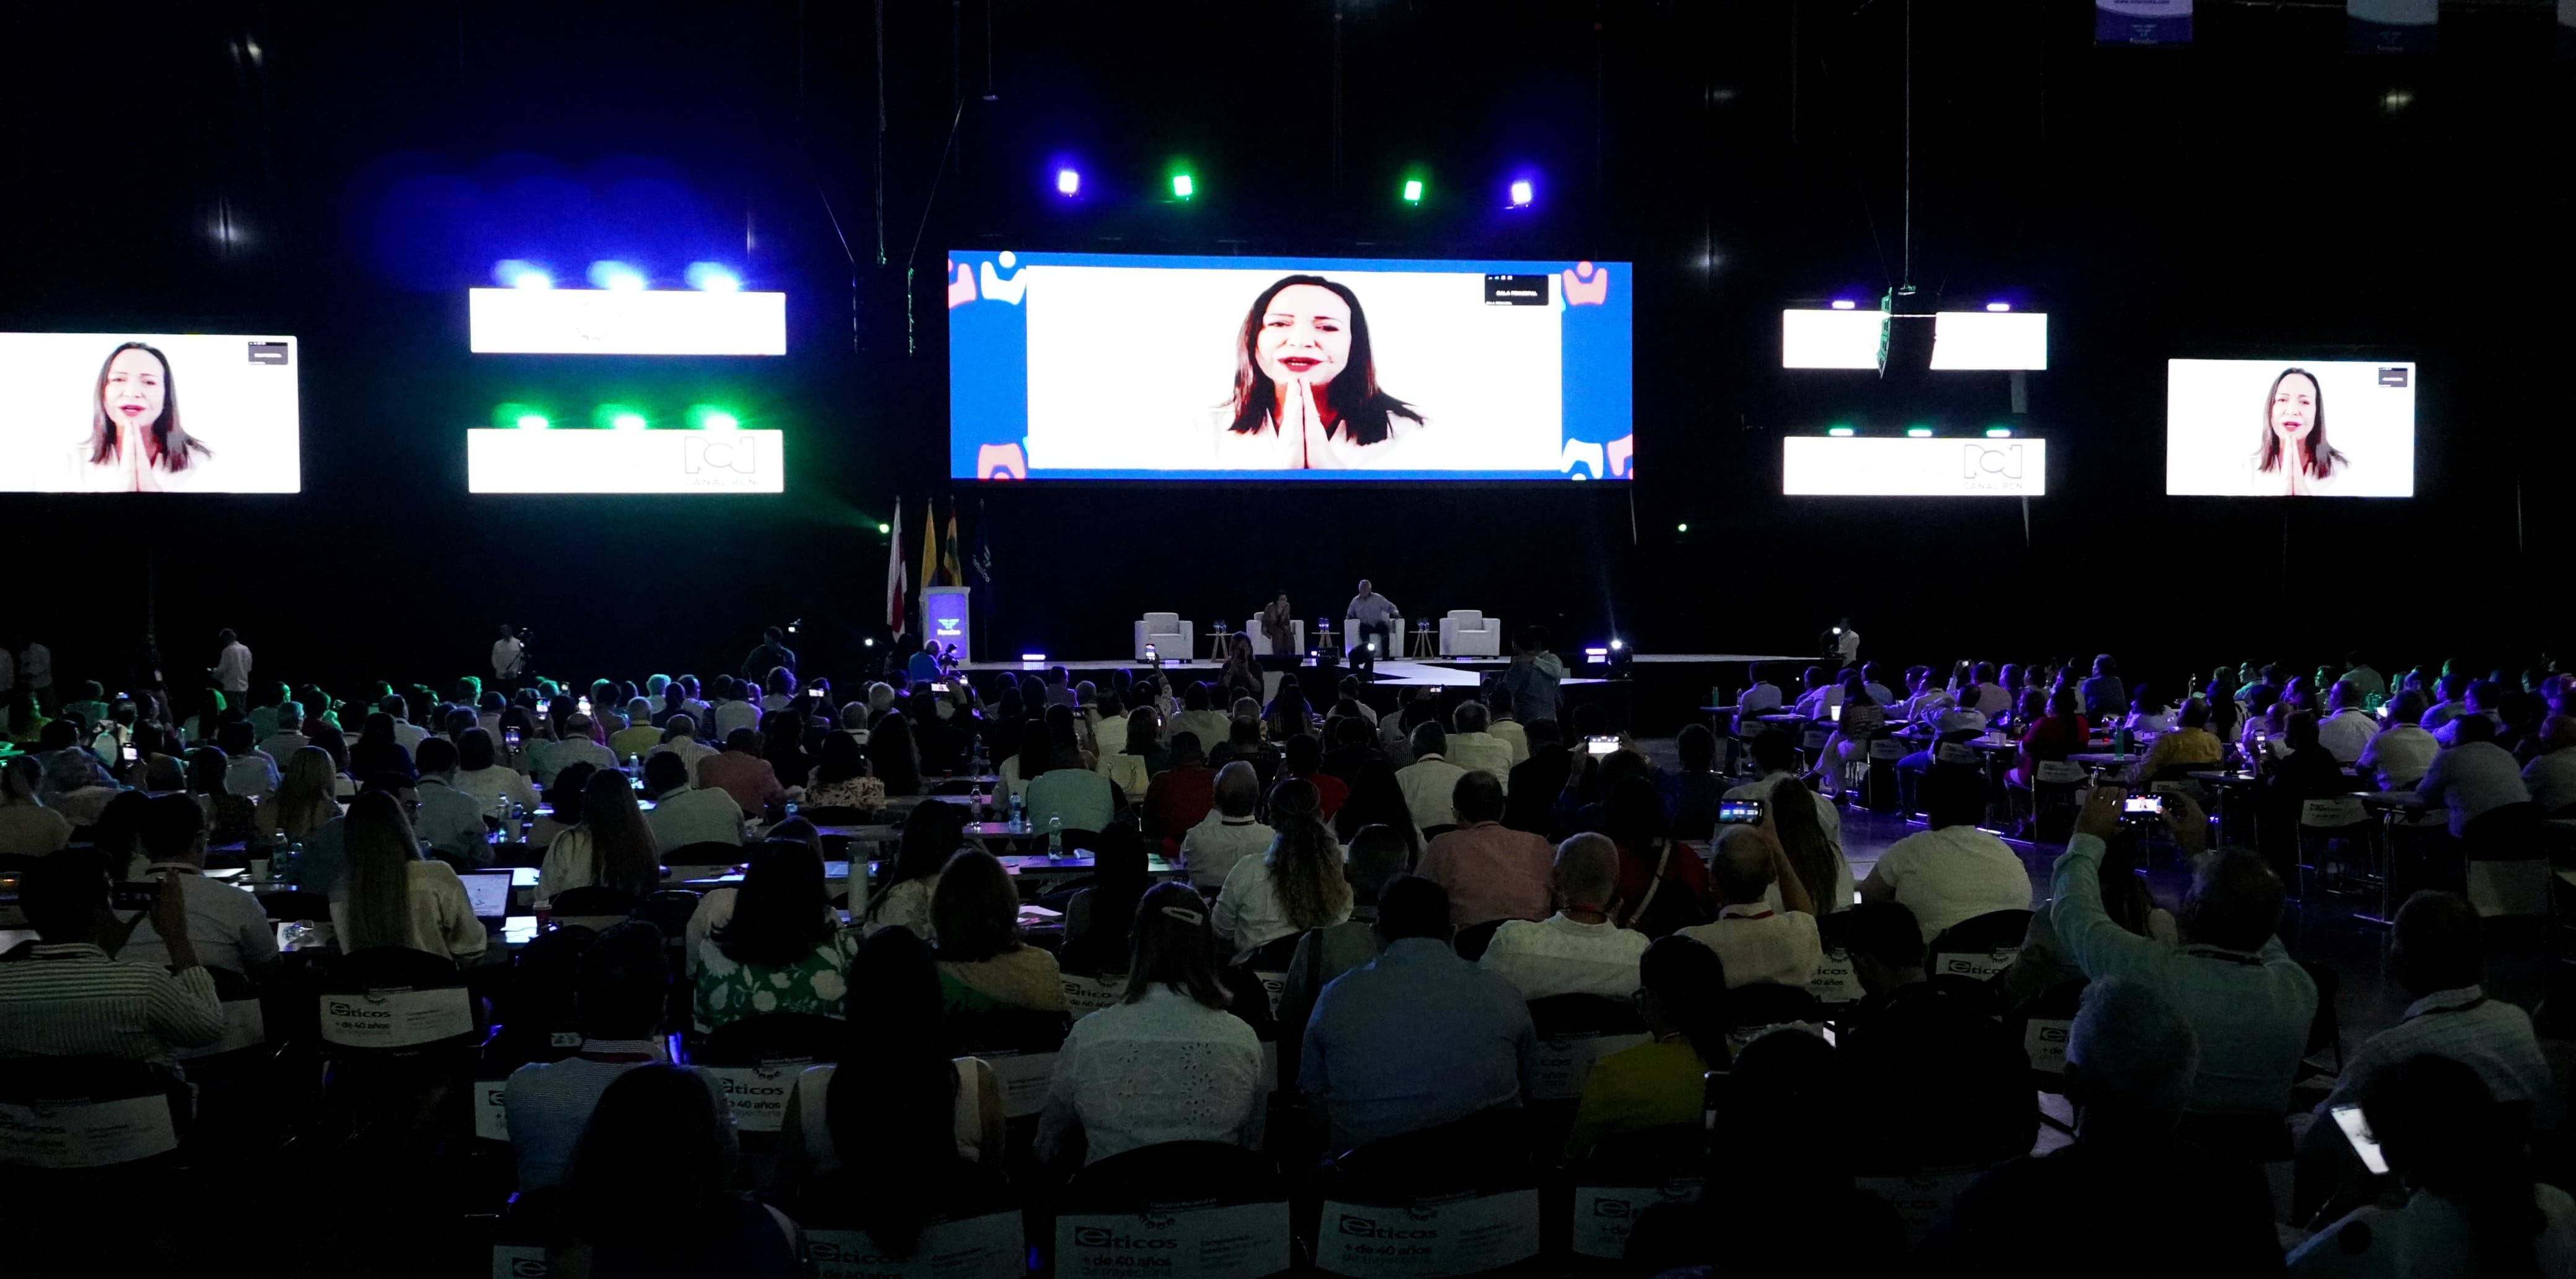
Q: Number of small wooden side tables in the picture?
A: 3